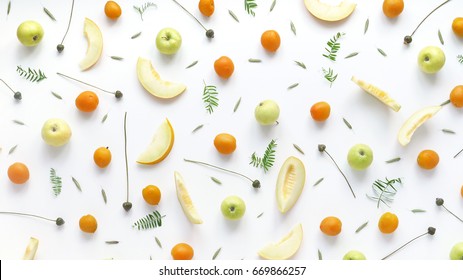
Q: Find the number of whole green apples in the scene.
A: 7